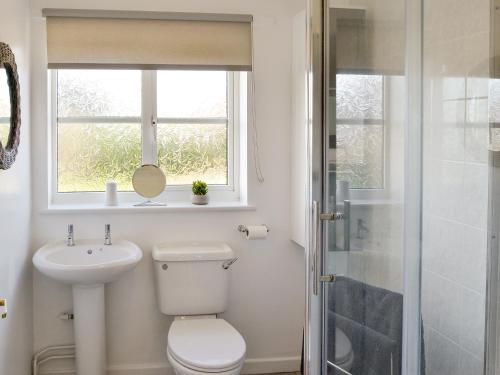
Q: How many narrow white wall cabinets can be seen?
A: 1